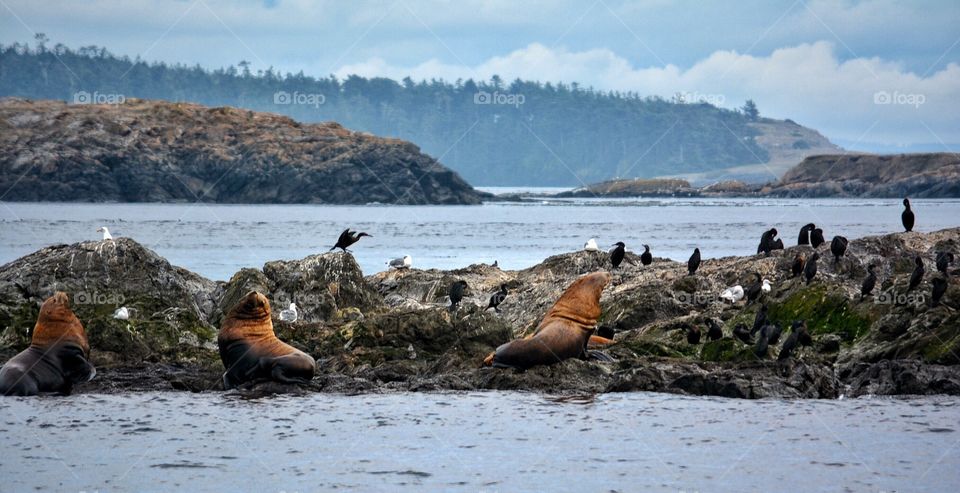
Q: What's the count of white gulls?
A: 7